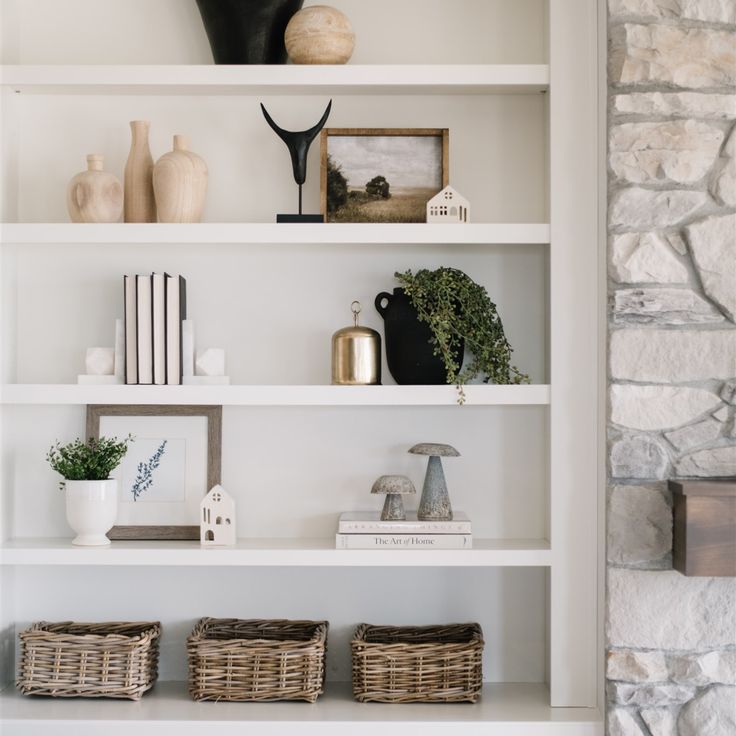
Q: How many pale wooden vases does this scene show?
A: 3